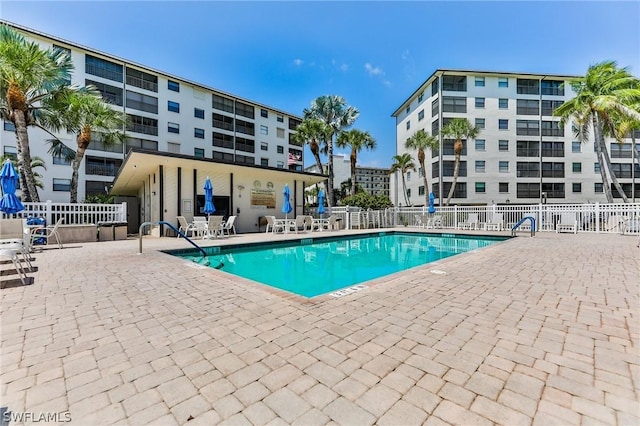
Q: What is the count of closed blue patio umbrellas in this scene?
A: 5